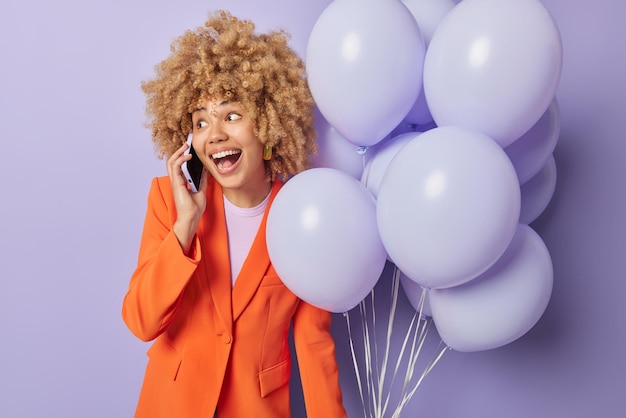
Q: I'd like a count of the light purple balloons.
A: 11